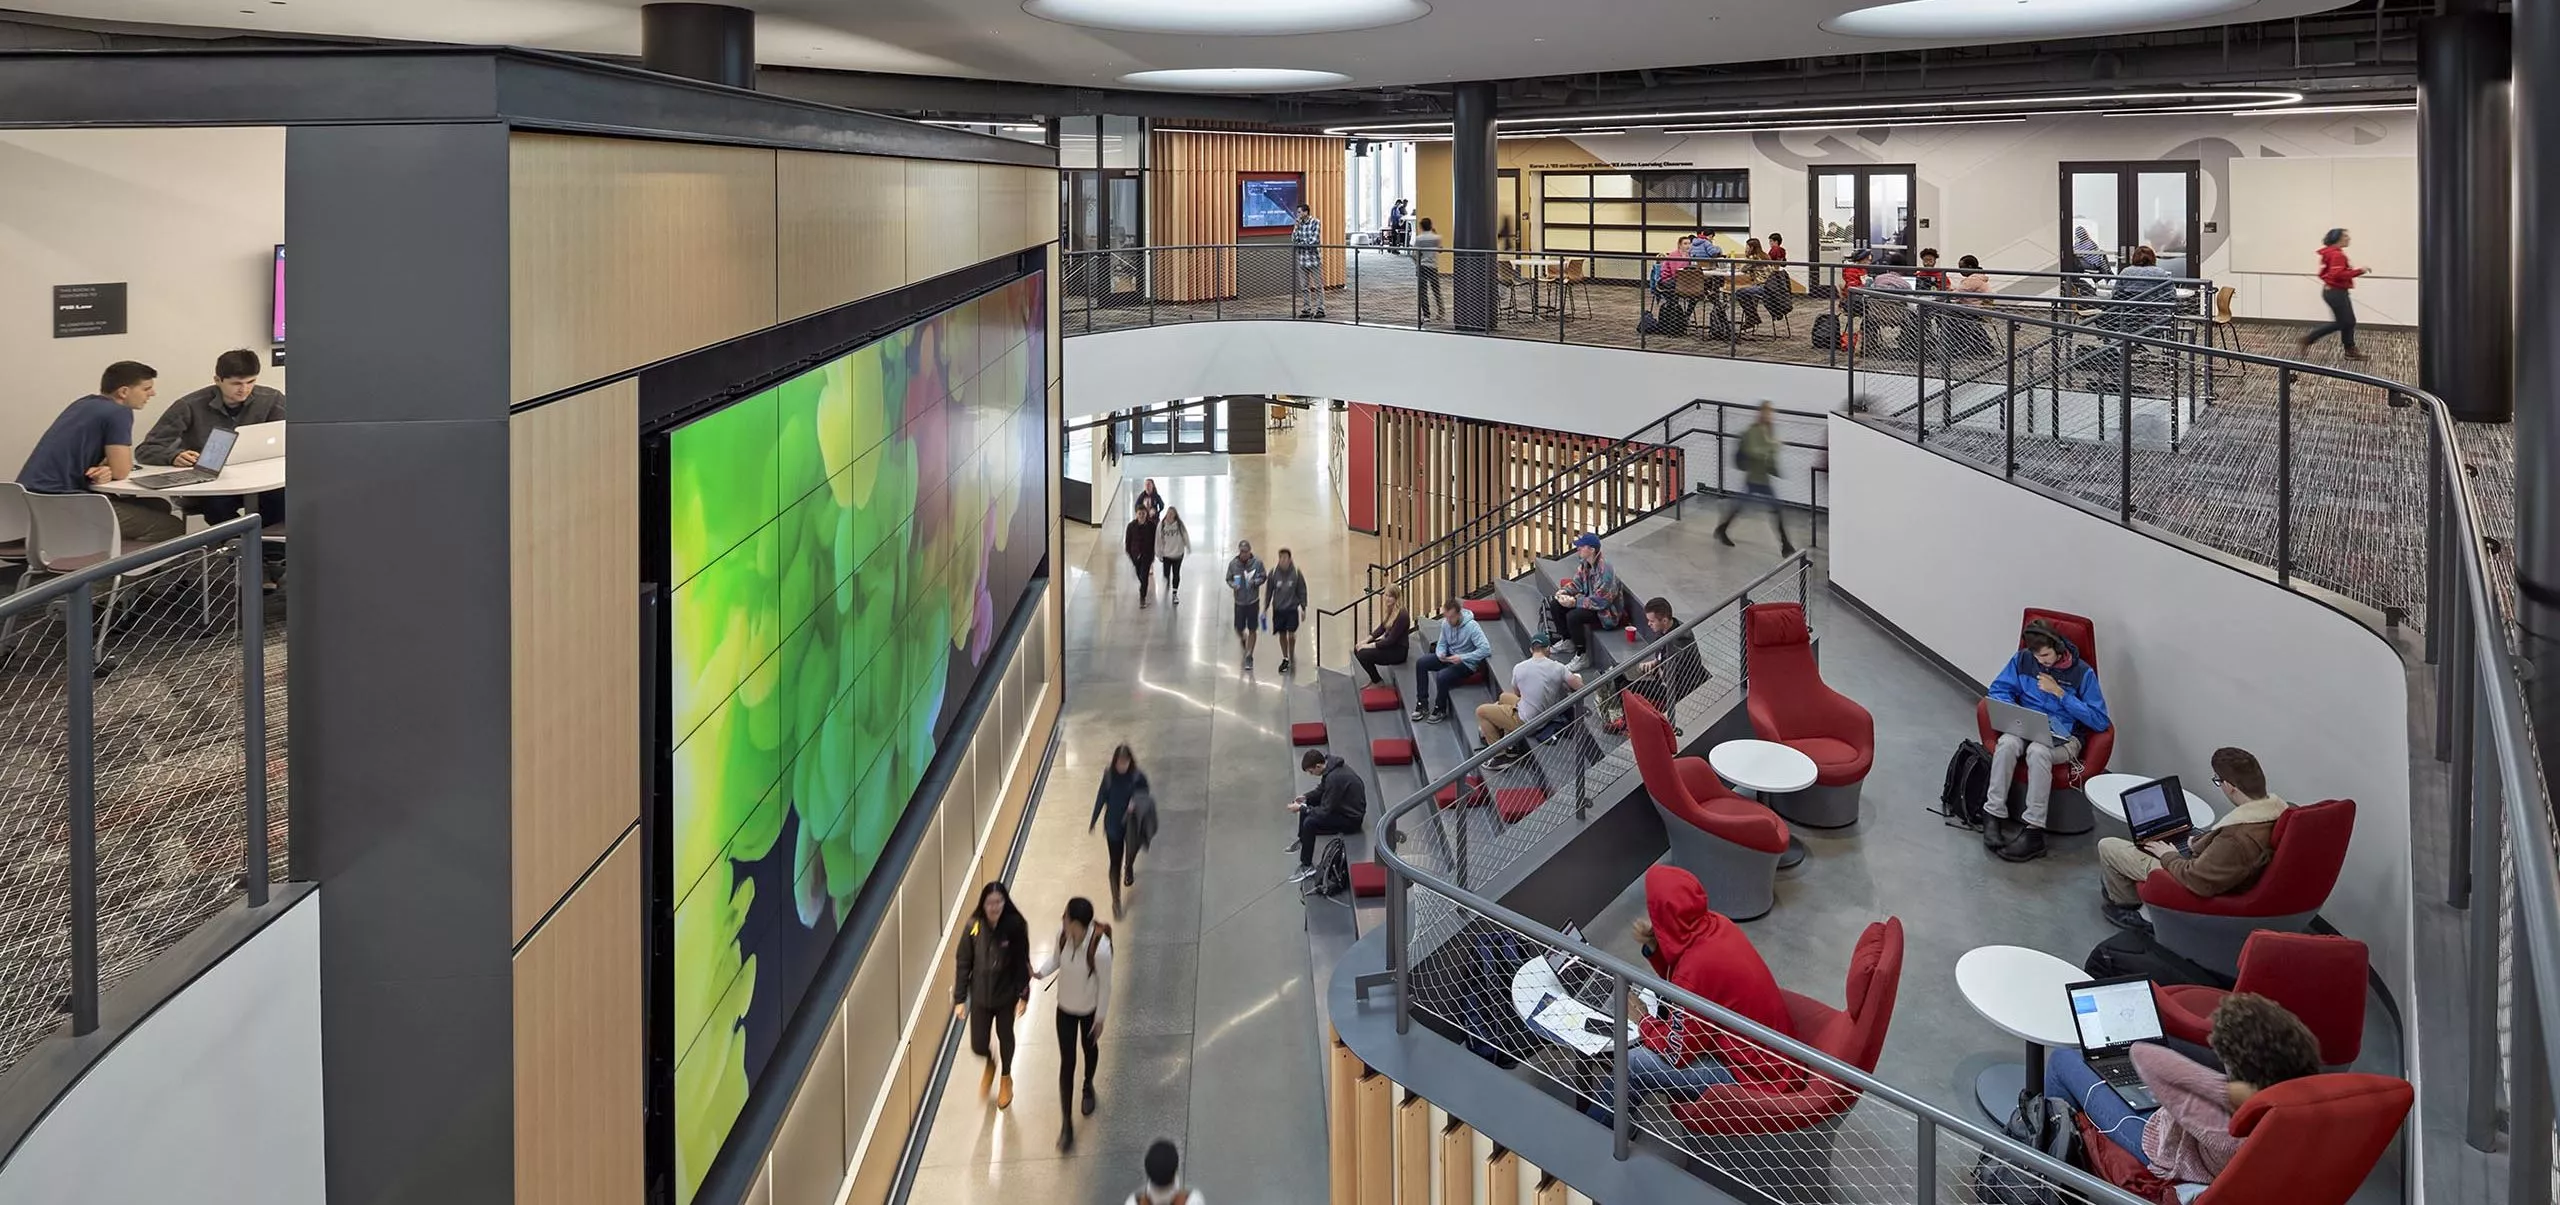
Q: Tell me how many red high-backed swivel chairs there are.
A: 7